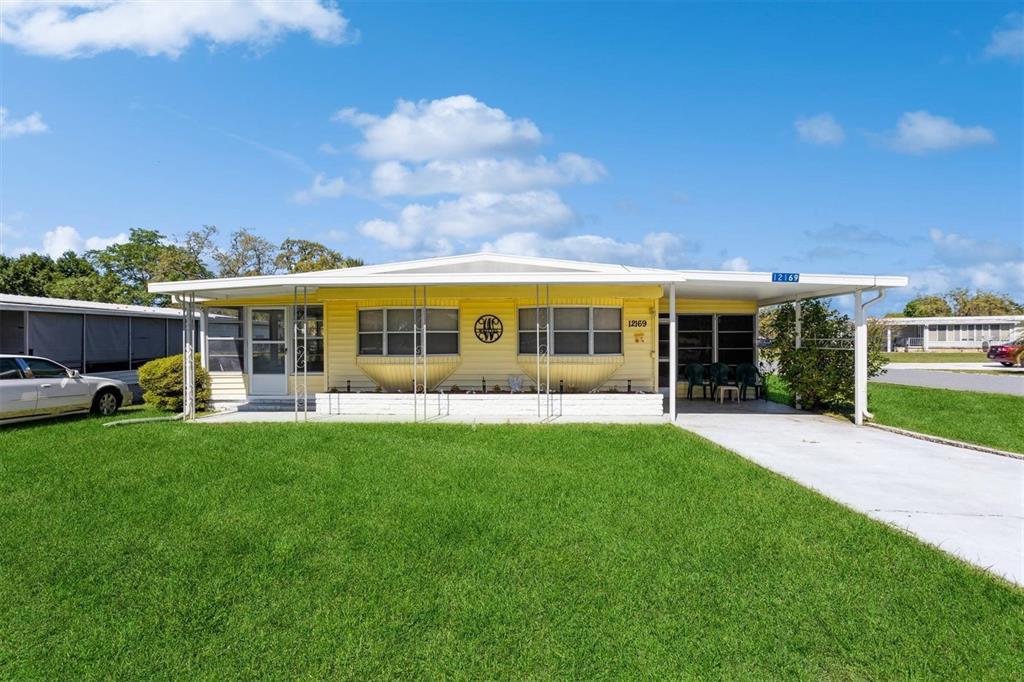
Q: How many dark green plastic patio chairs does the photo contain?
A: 3